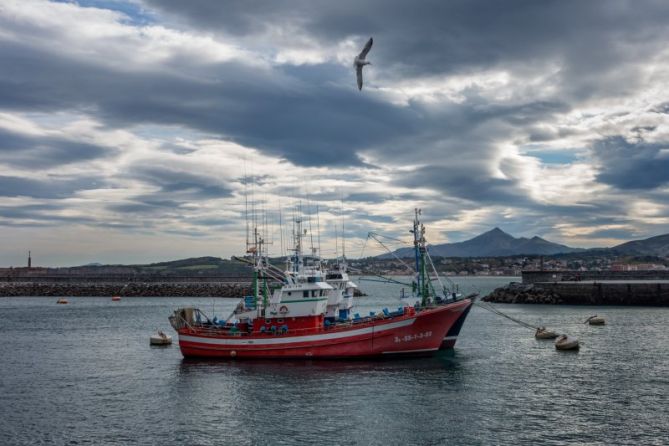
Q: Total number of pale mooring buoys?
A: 4